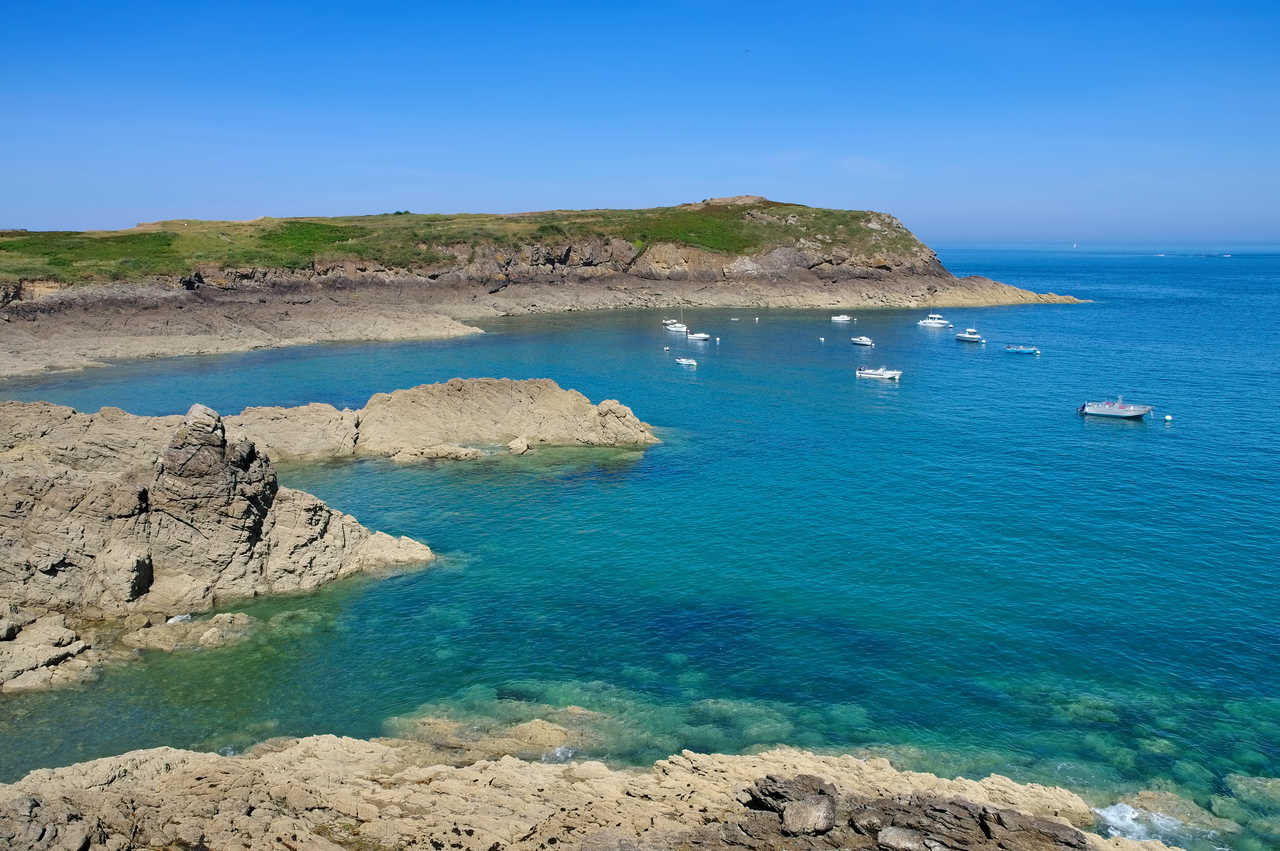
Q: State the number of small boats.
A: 11